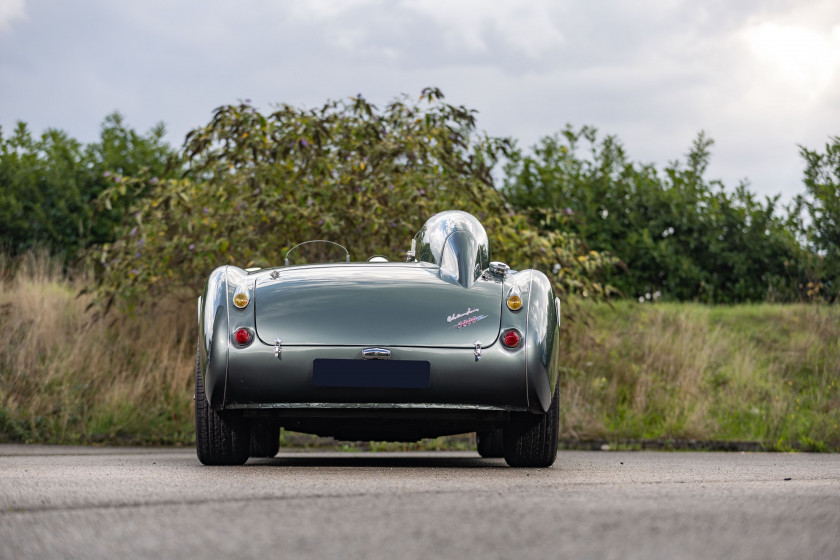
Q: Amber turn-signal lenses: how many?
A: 2